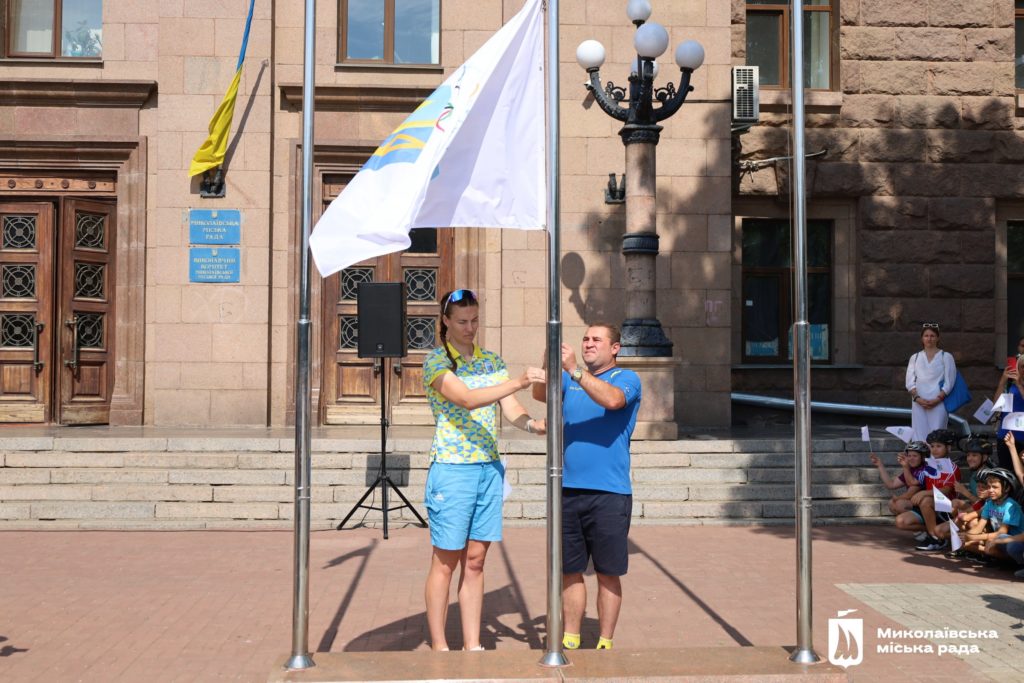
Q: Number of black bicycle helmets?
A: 5